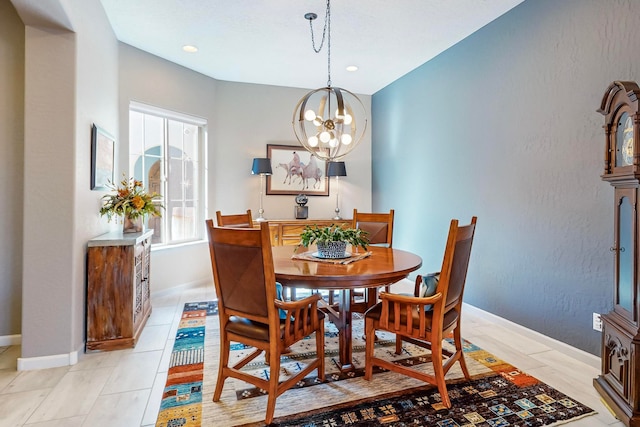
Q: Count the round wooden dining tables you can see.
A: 1